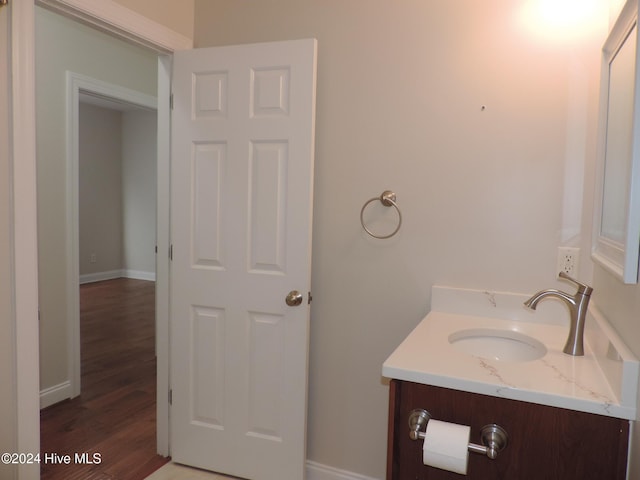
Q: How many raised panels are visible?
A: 6